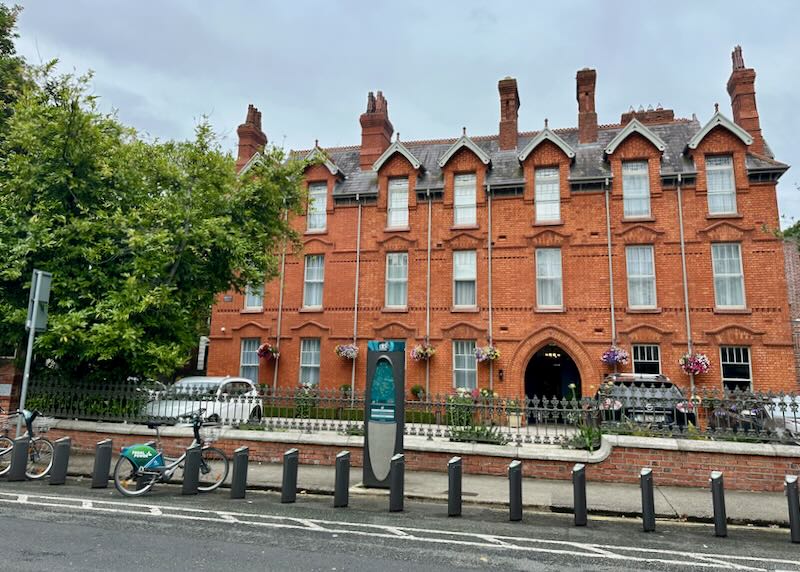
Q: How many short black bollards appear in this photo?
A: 15